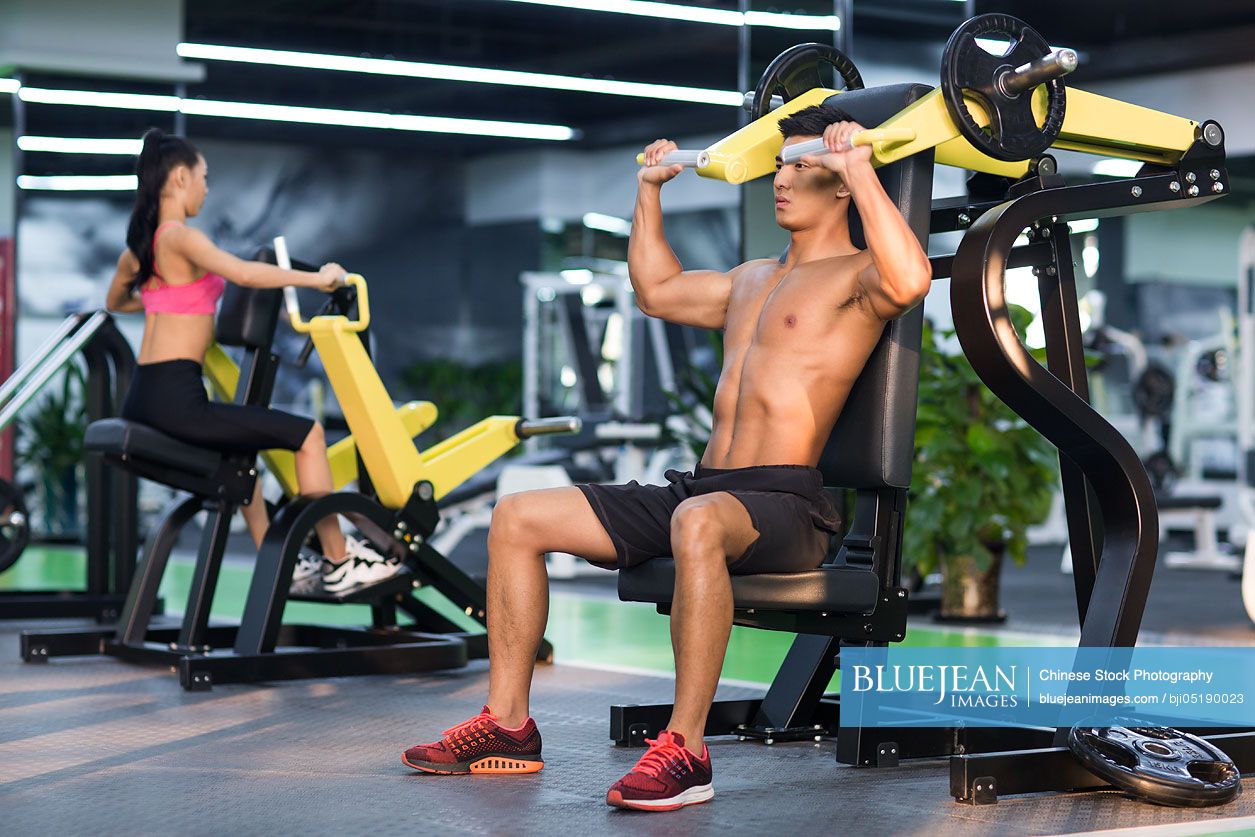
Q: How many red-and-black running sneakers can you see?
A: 2